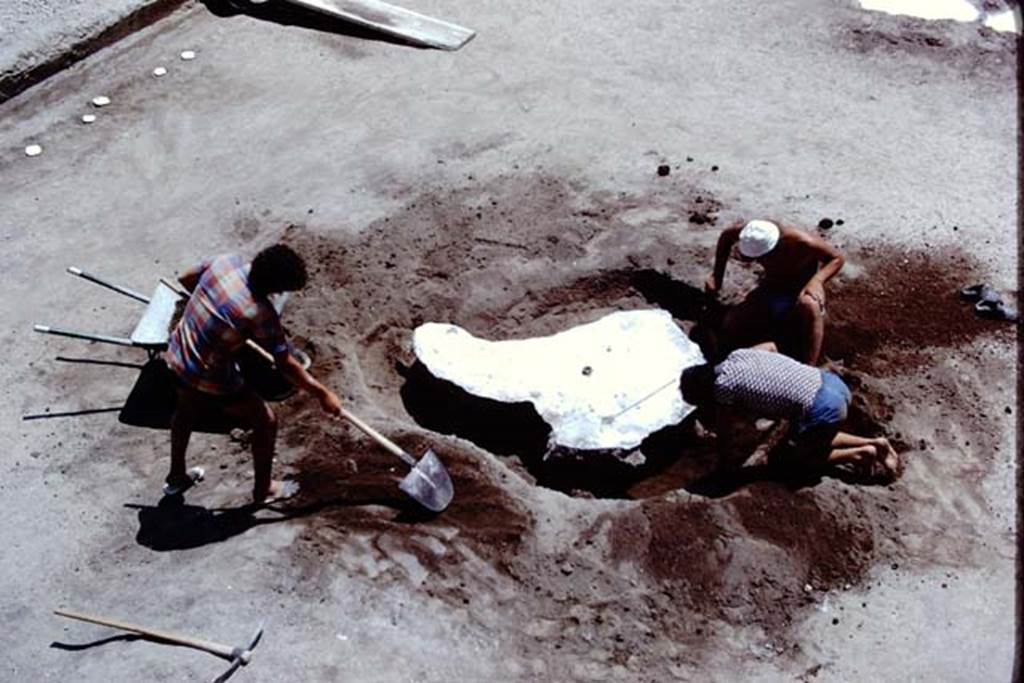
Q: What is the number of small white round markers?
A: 5